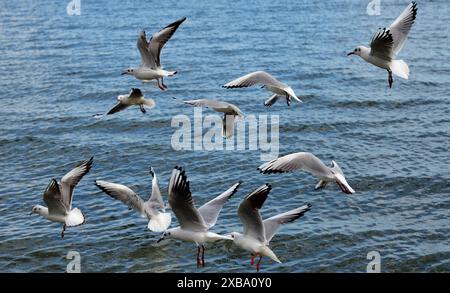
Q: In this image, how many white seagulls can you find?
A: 10